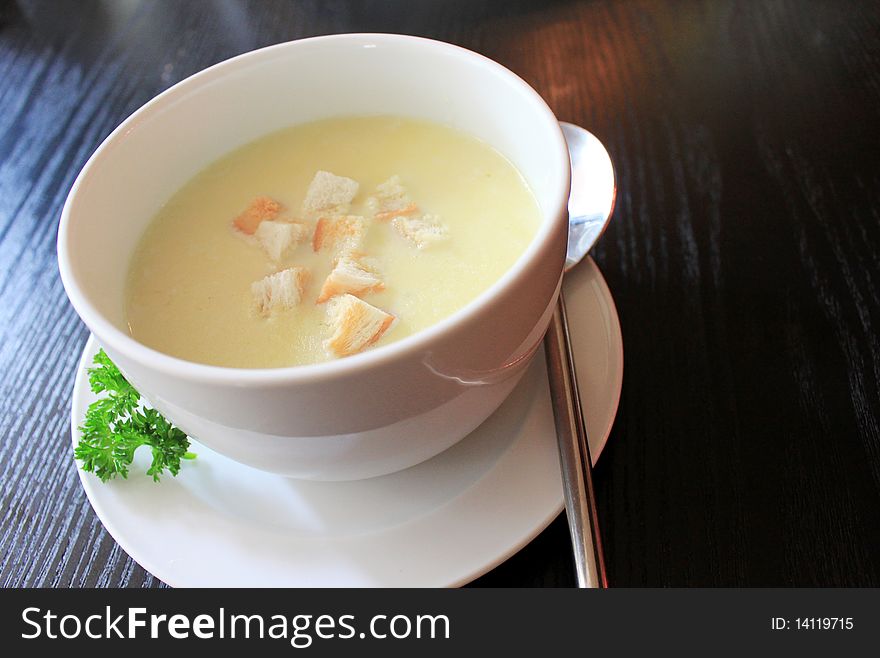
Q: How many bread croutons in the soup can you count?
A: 9